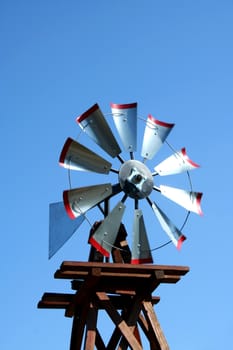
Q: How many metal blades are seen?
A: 10